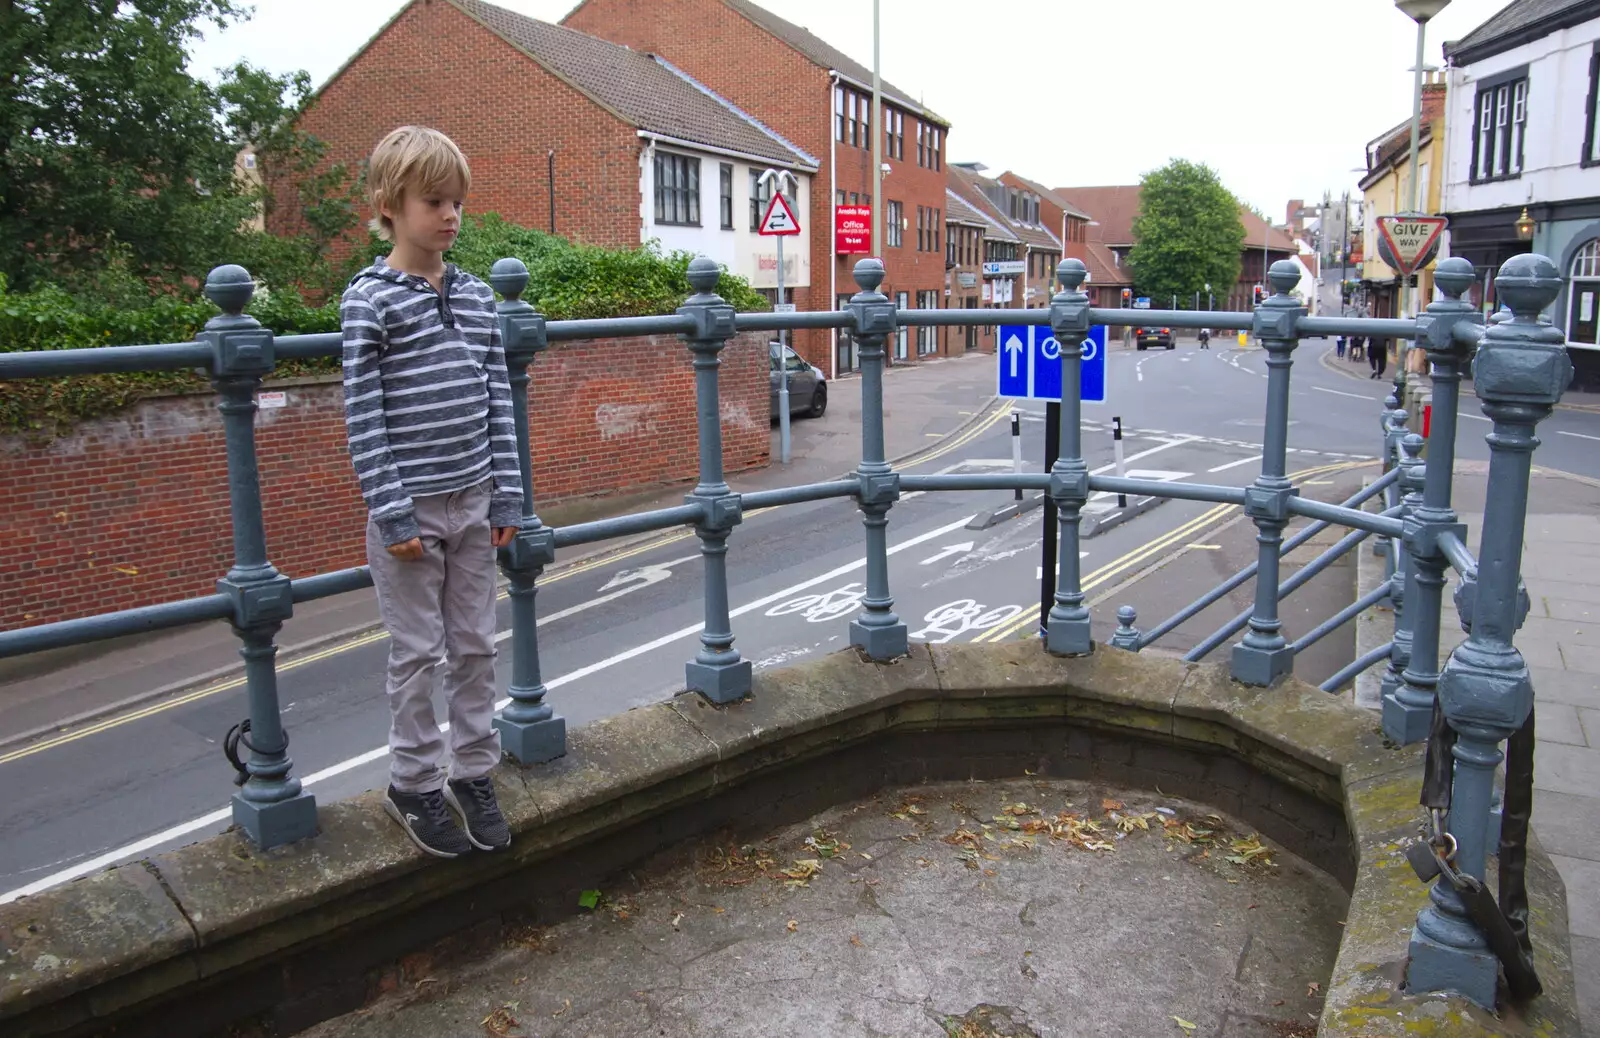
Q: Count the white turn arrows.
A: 1